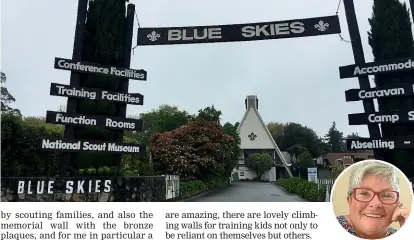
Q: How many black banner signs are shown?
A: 9